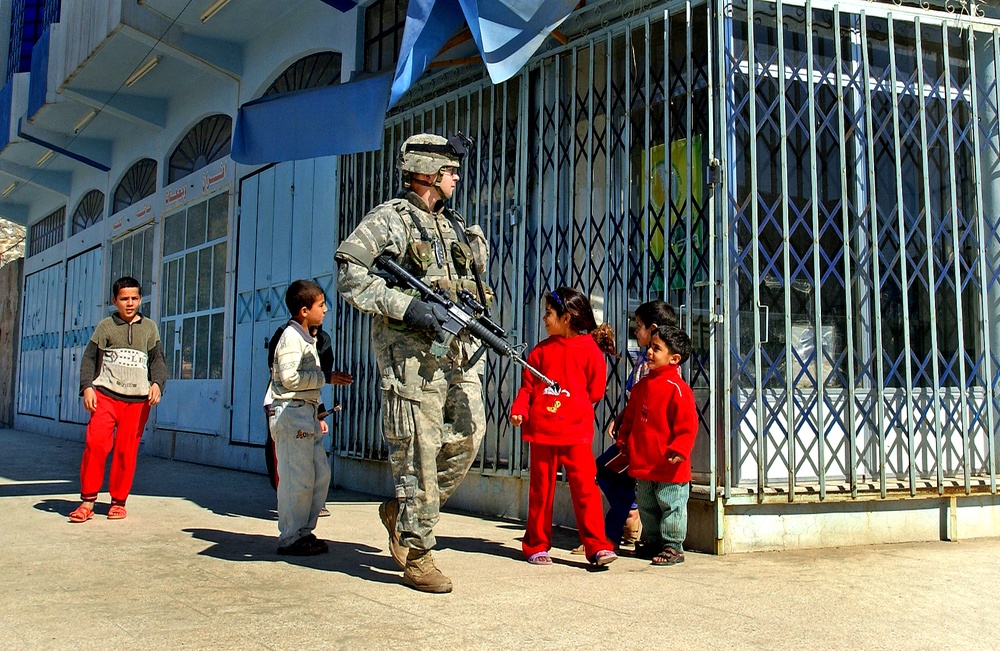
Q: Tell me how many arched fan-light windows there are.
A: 4